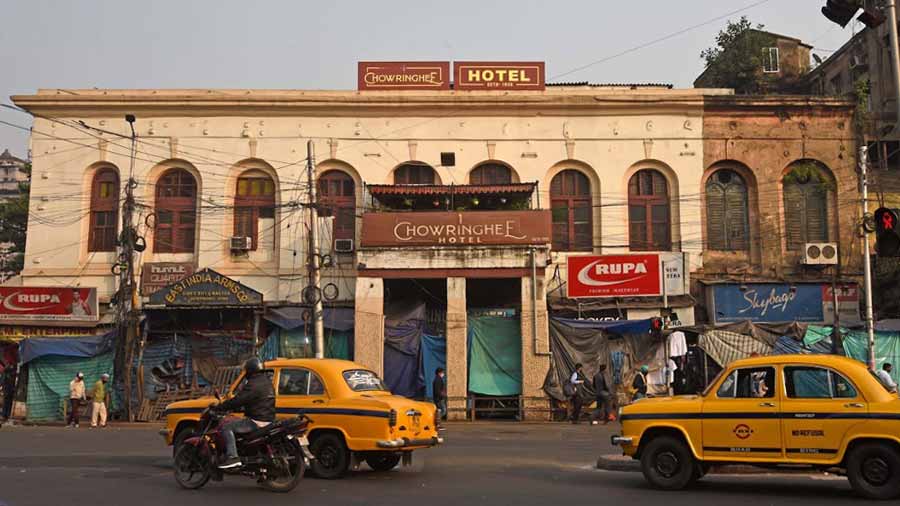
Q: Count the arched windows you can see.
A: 10